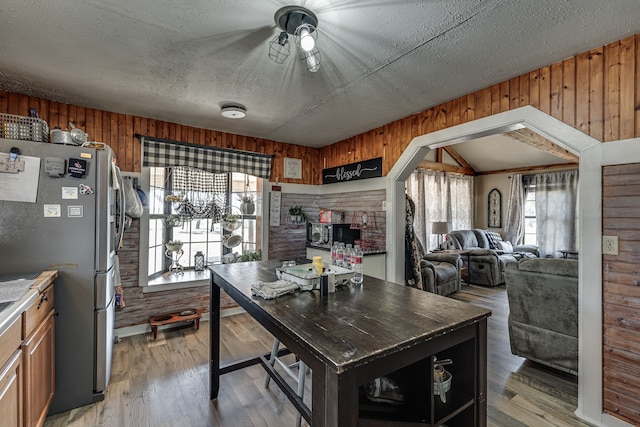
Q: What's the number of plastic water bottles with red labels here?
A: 4